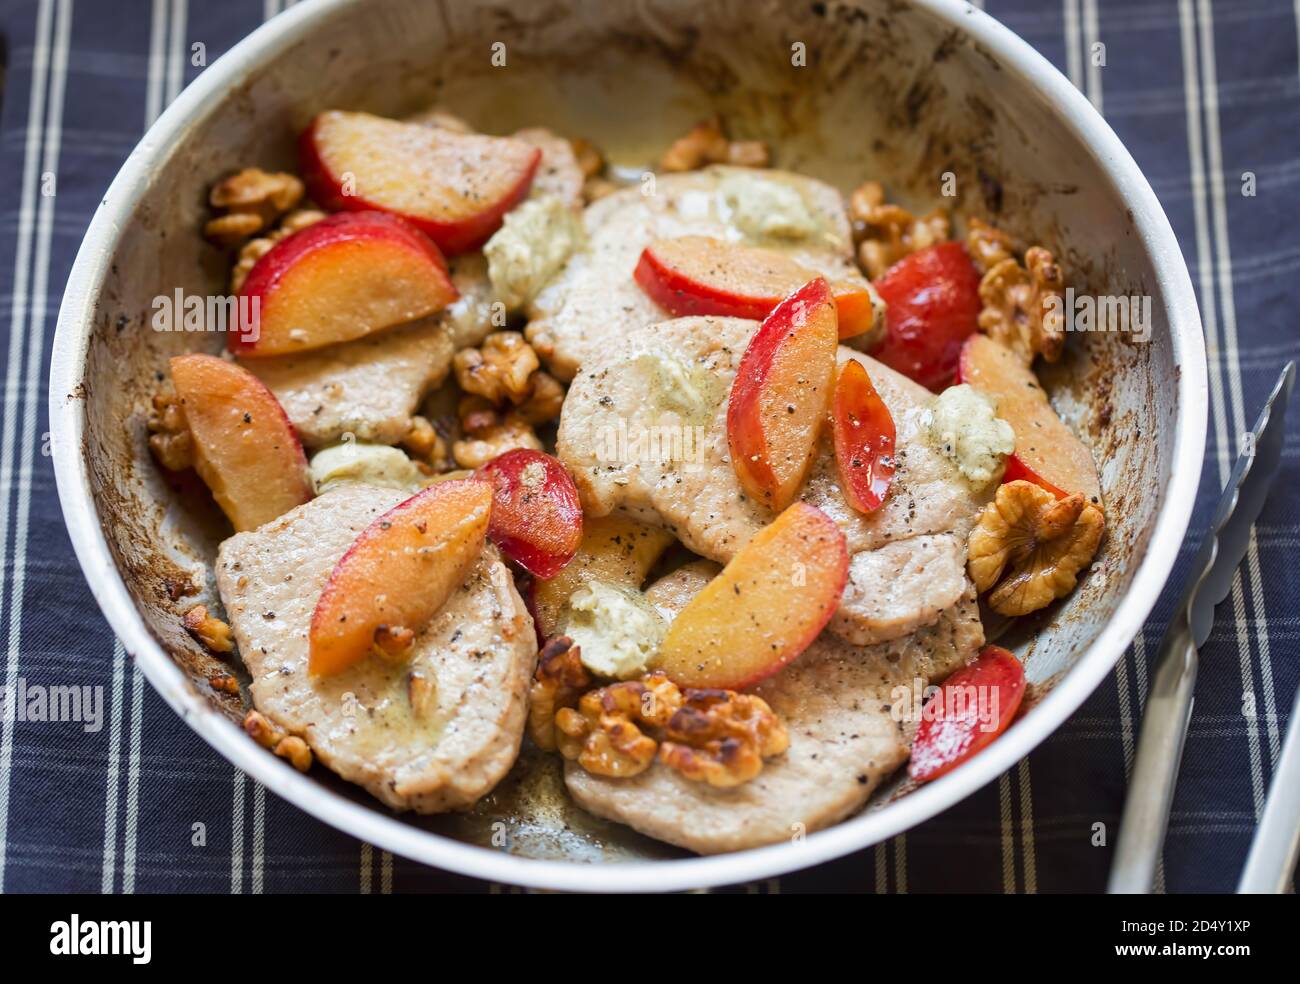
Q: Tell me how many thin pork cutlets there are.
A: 5